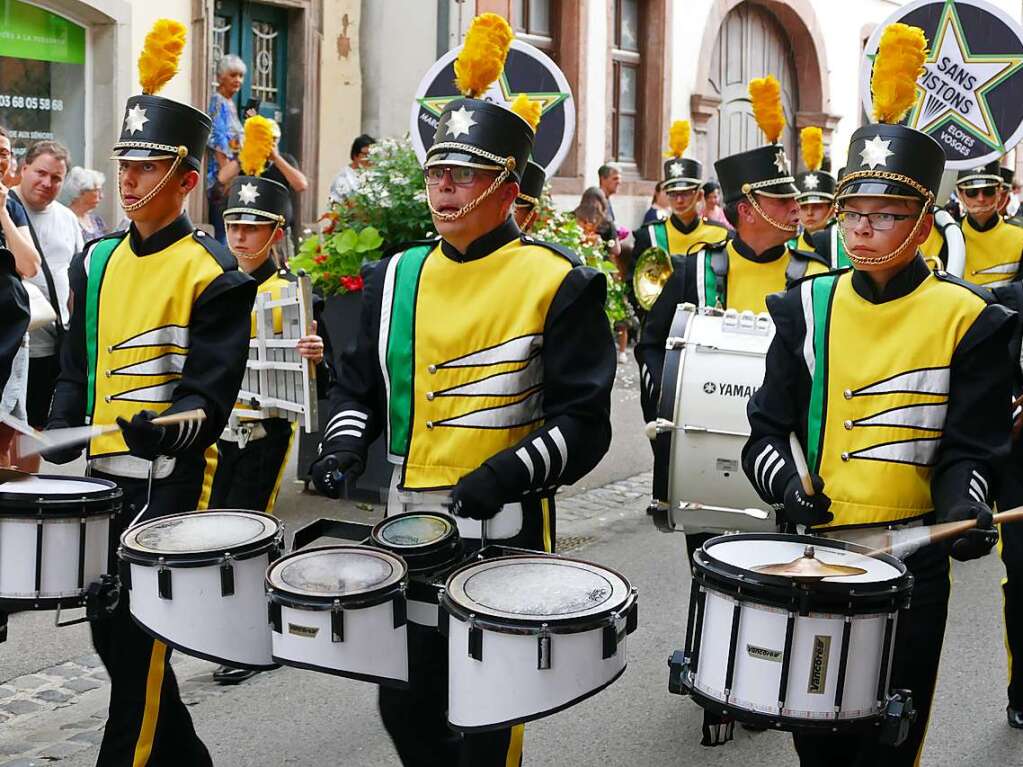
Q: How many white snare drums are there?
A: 2